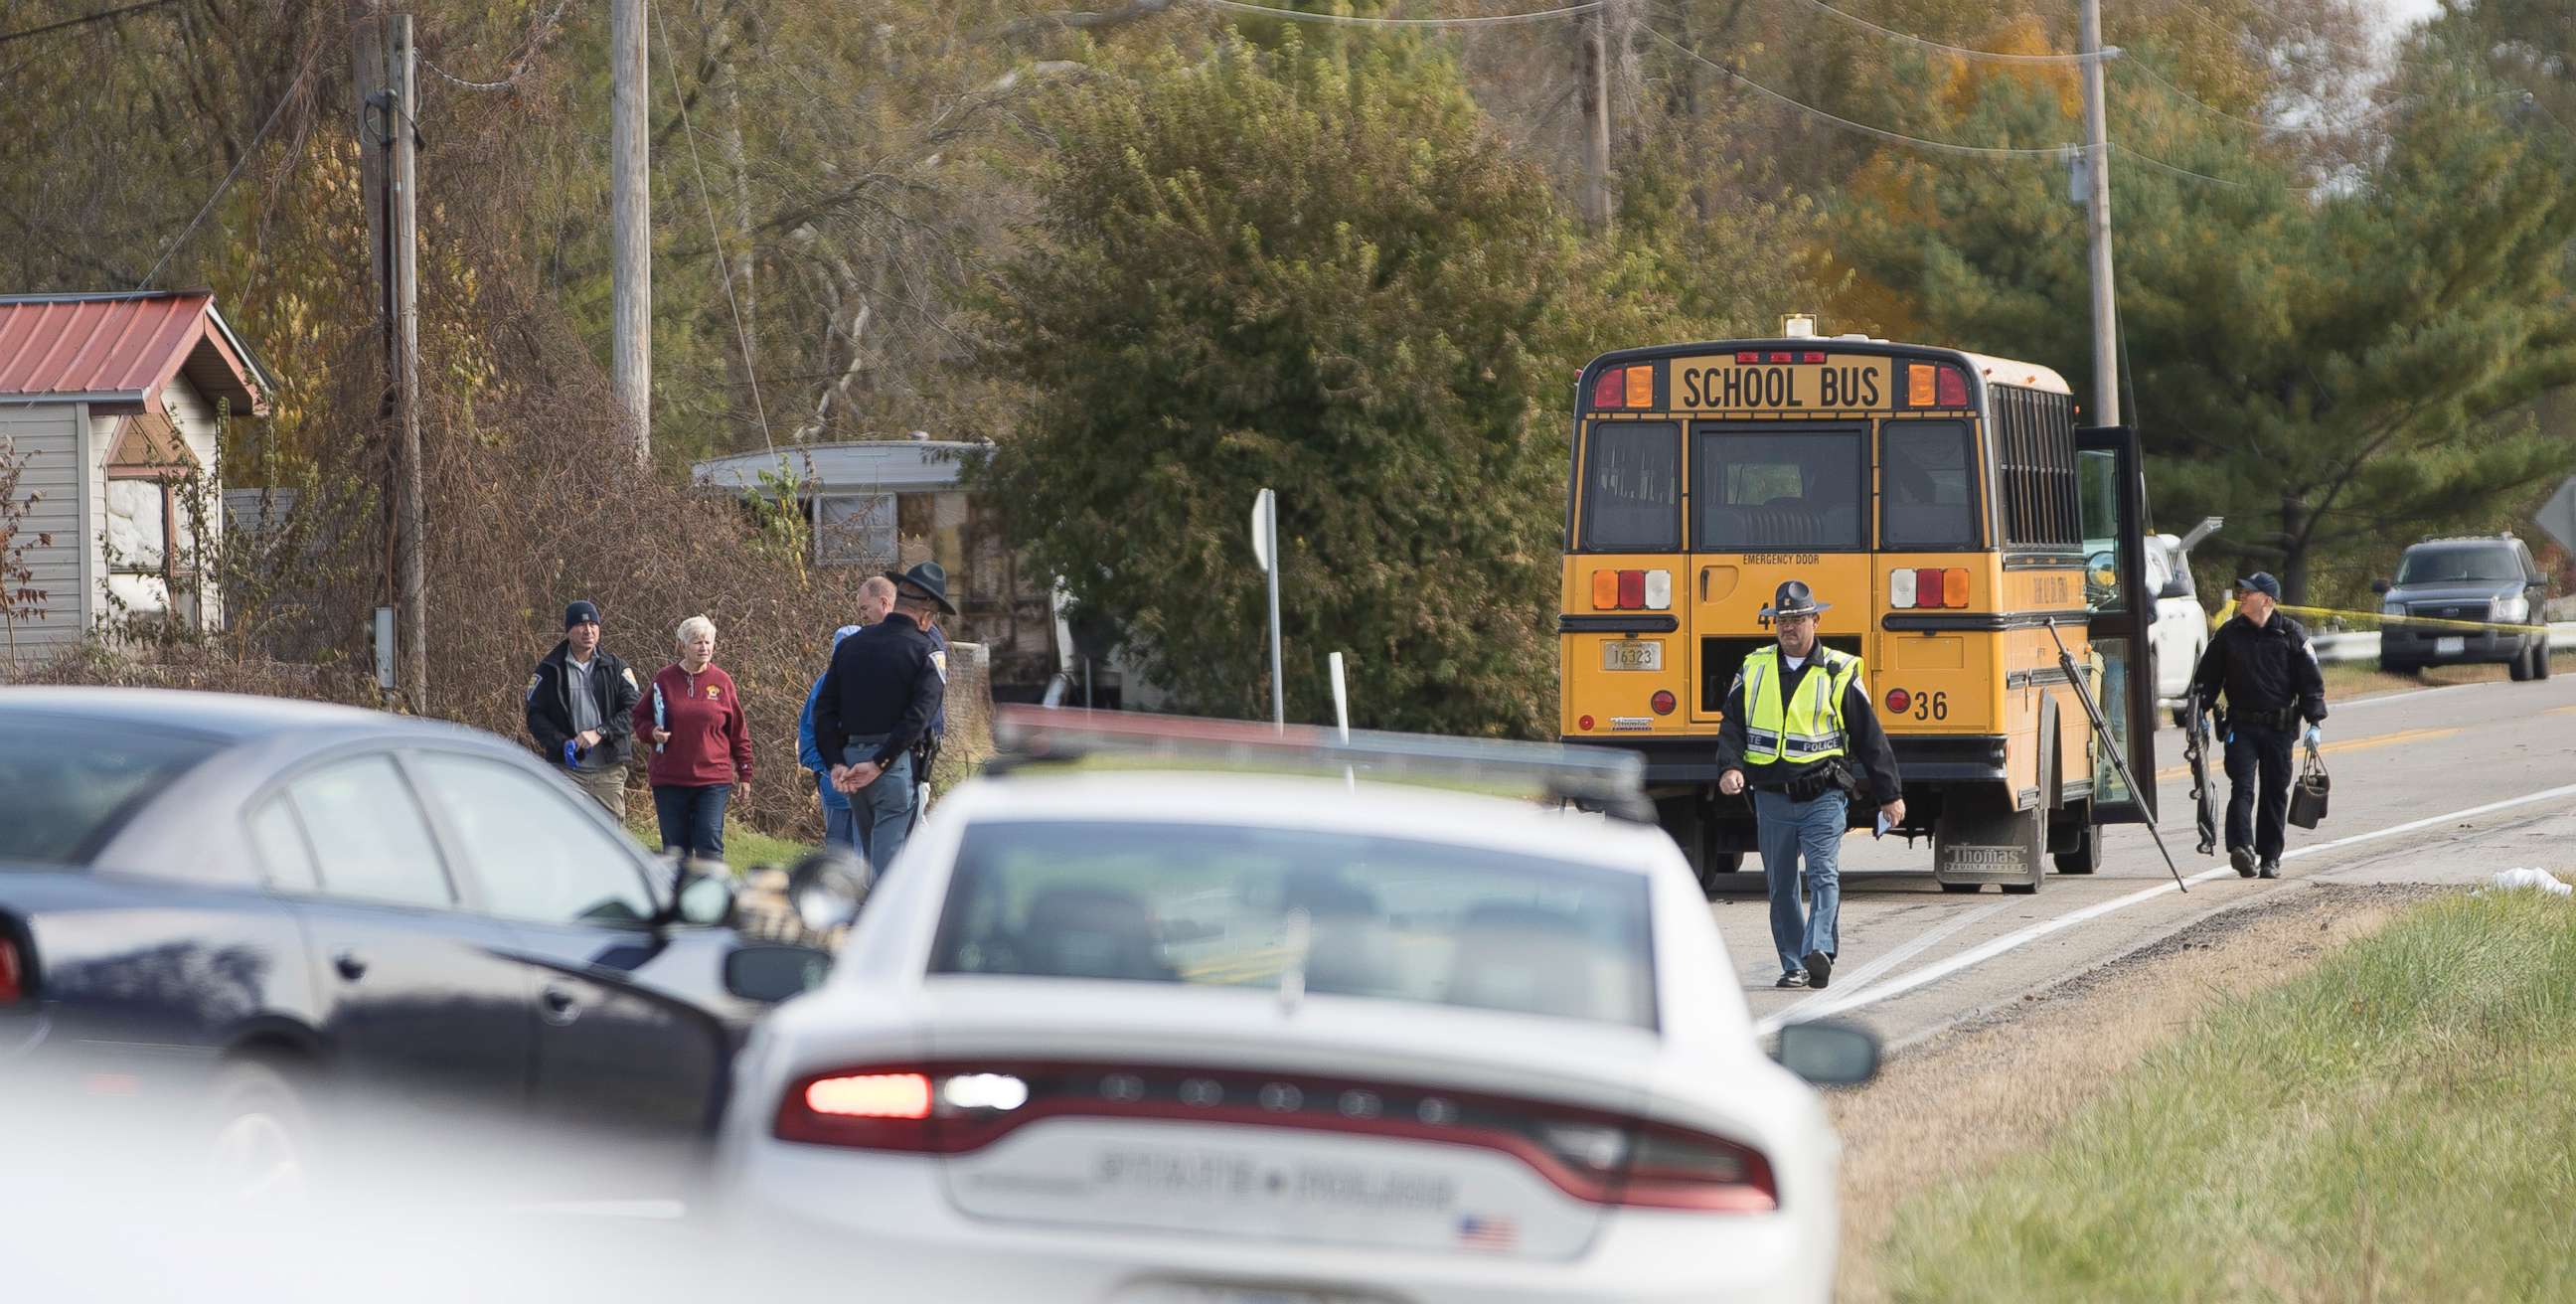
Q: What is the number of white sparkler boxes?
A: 0